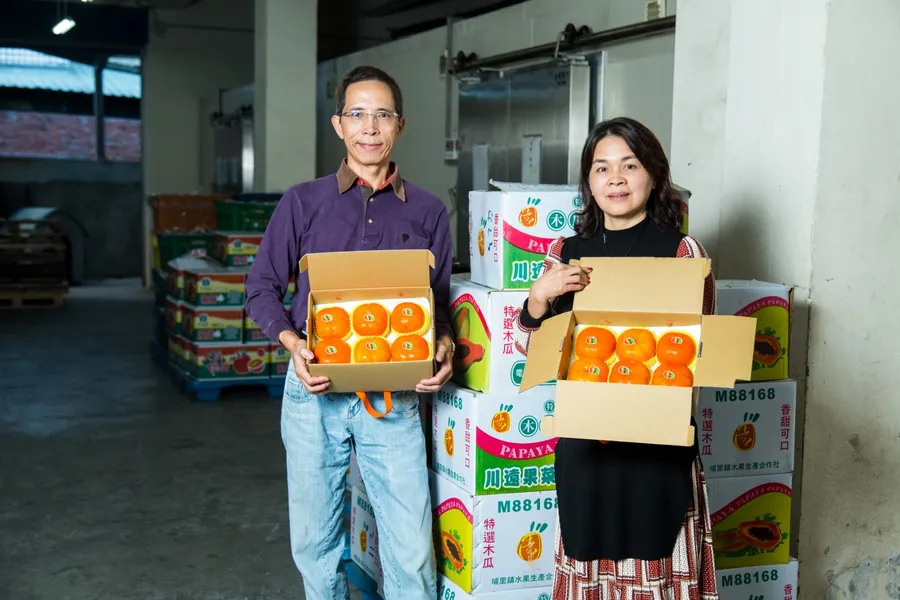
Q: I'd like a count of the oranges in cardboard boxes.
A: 12